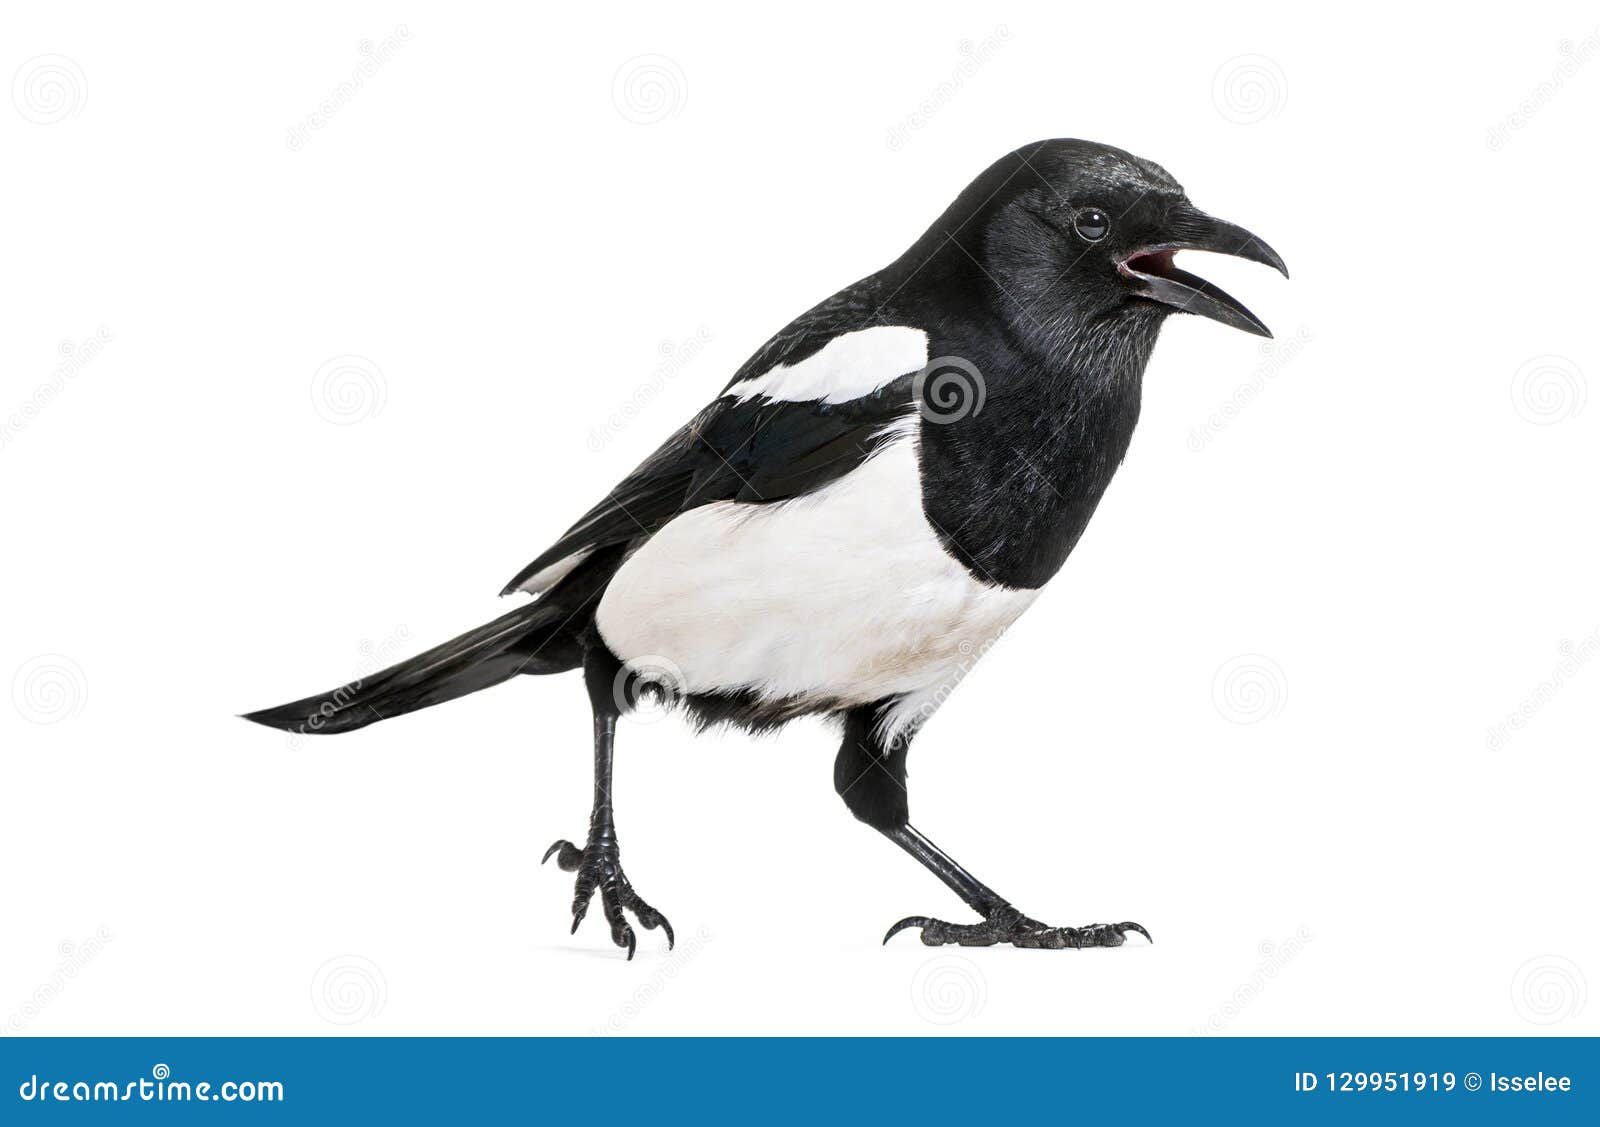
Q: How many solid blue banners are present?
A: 1